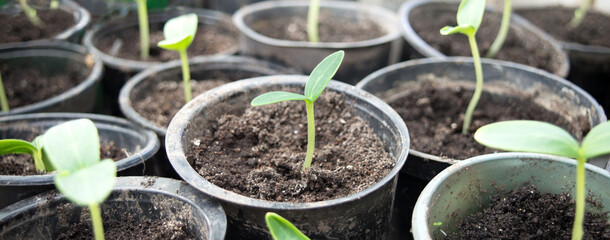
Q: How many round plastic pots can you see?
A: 12